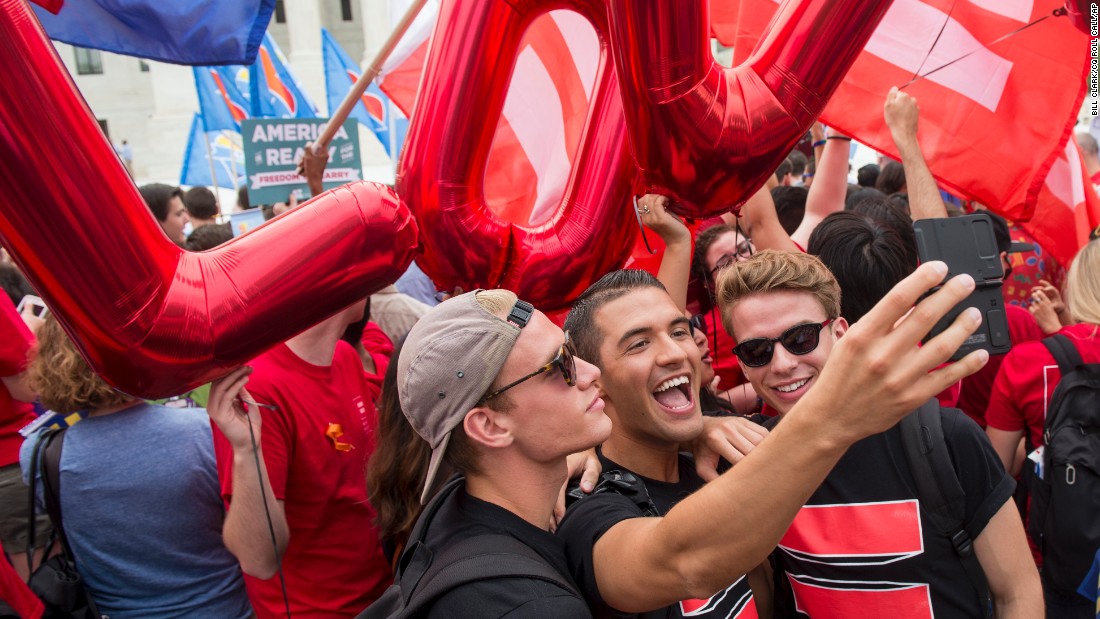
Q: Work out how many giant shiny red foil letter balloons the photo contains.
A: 3